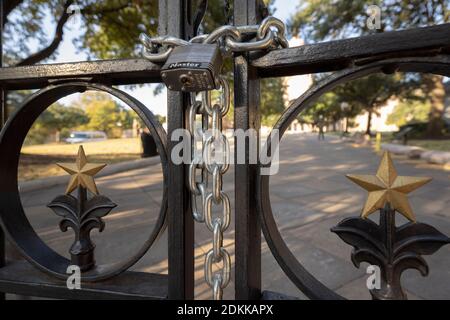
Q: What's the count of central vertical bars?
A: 2